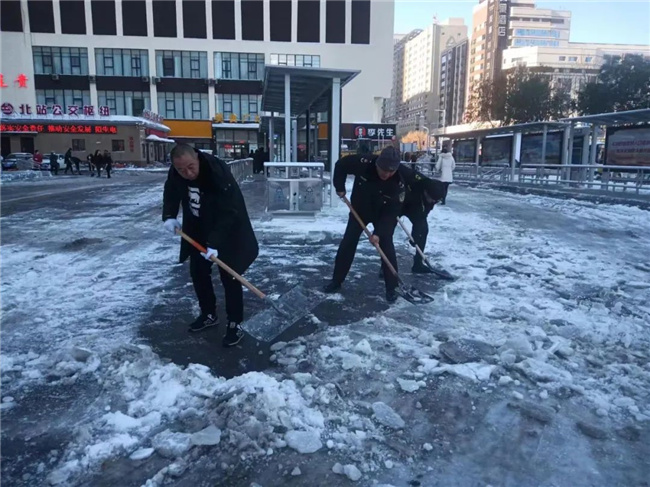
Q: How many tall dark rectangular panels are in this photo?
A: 13